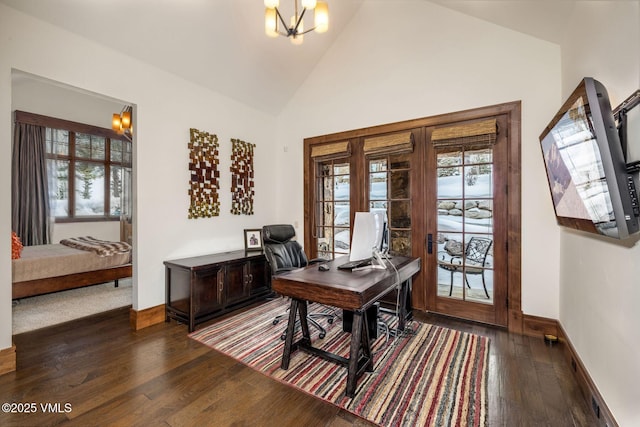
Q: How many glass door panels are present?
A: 3